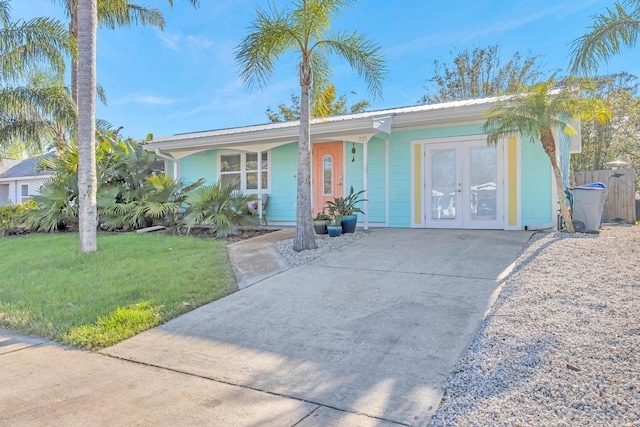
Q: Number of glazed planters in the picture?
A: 3